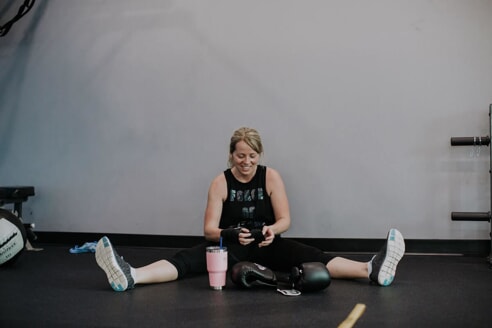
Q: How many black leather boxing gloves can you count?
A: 2